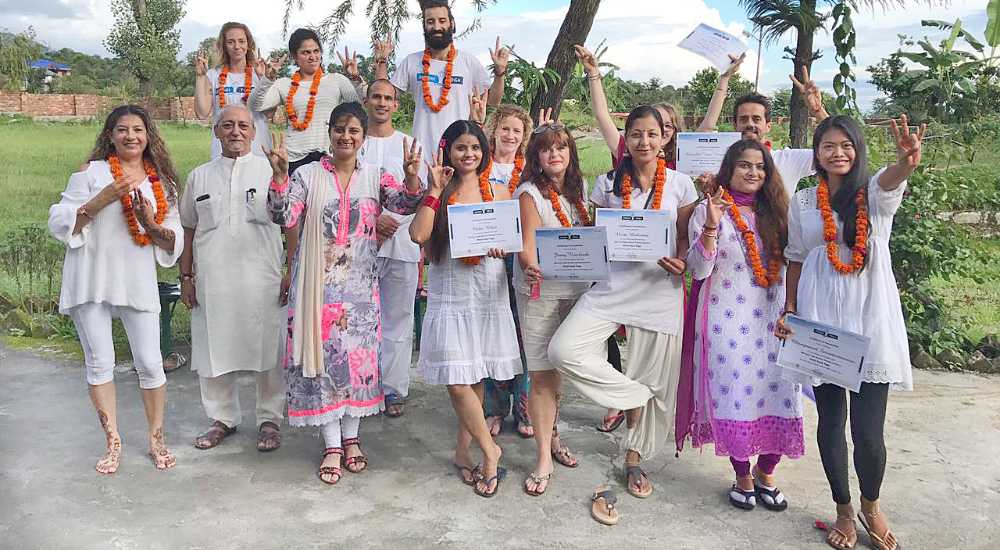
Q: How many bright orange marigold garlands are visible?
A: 10